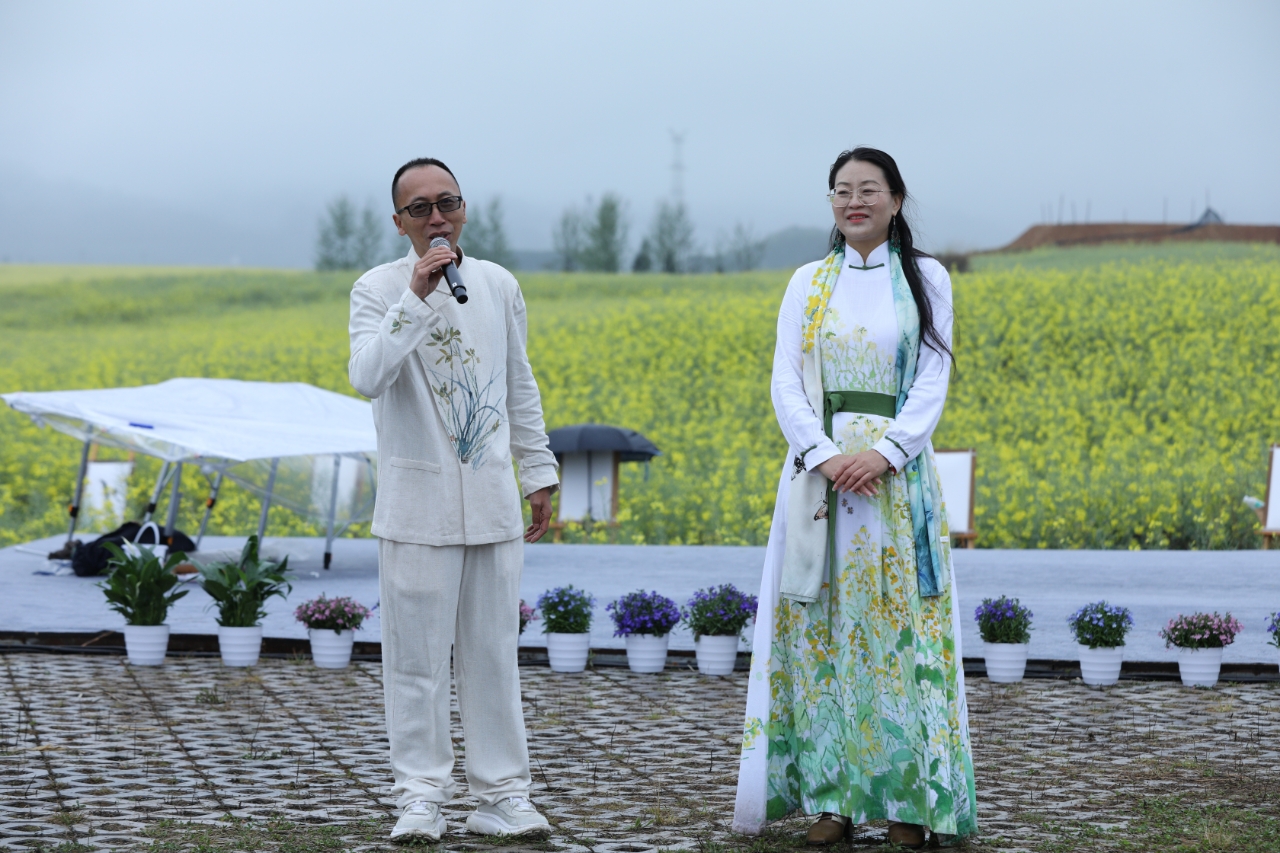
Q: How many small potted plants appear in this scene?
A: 11